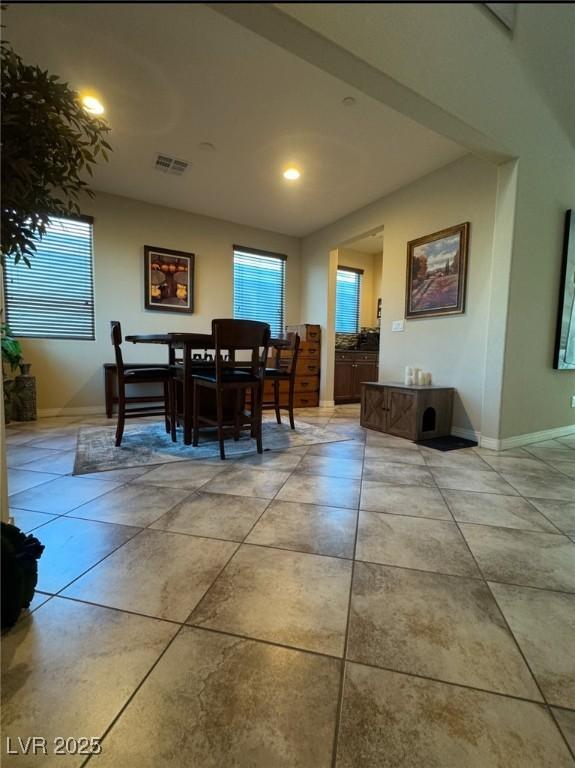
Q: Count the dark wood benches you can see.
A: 1